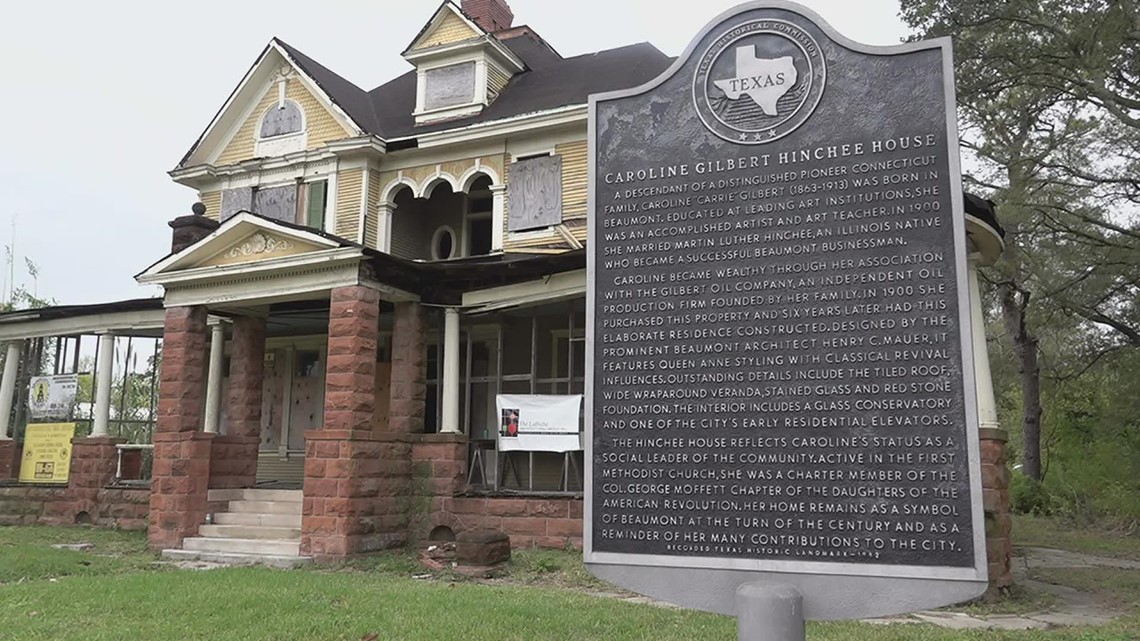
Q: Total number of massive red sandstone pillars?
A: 4